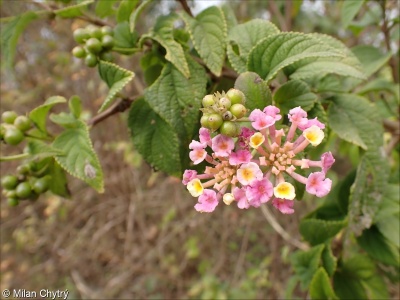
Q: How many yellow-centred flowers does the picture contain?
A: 5